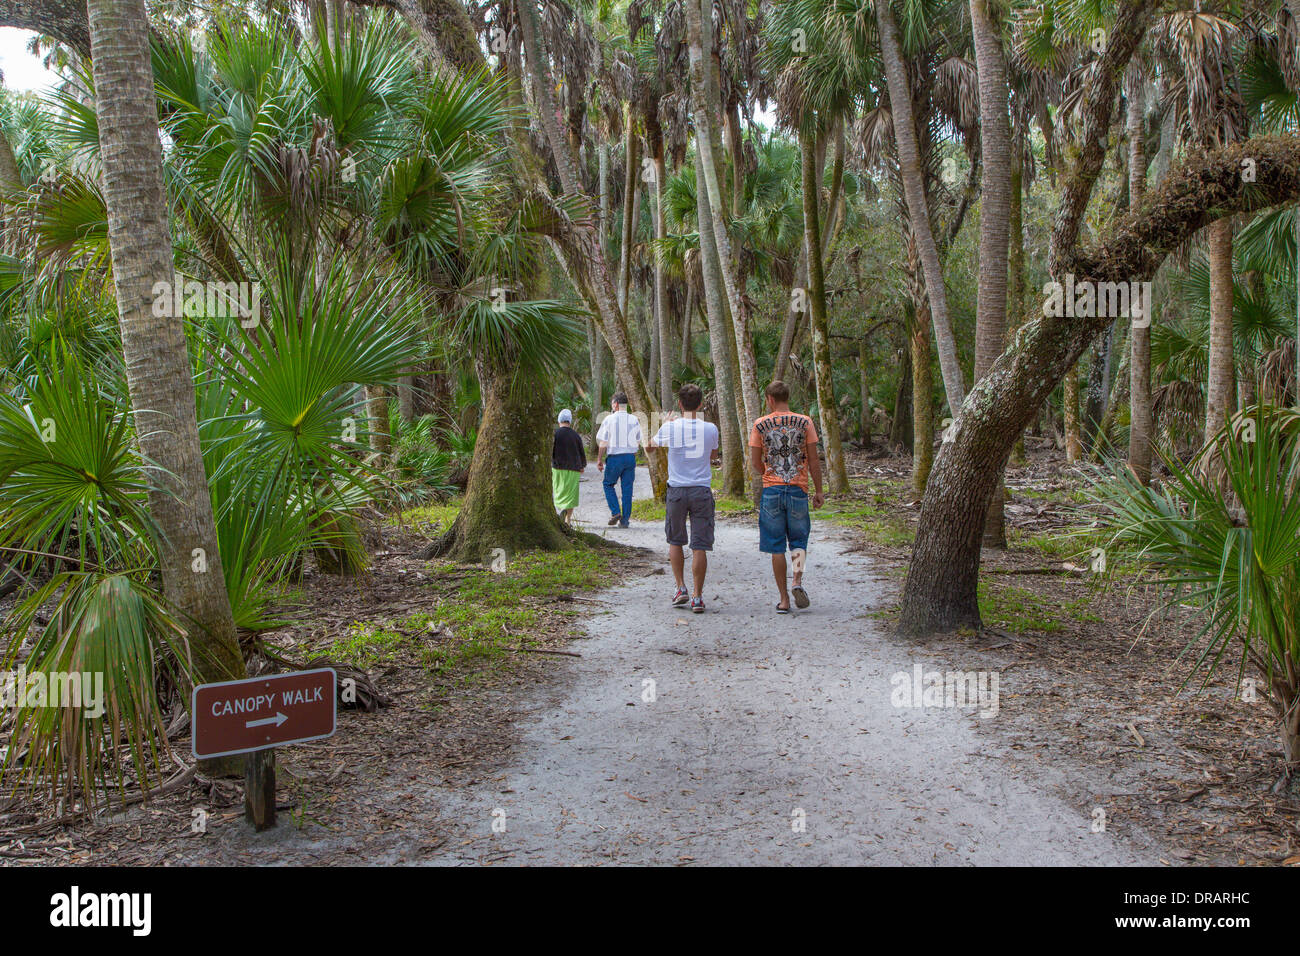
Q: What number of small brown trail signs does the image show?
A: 1